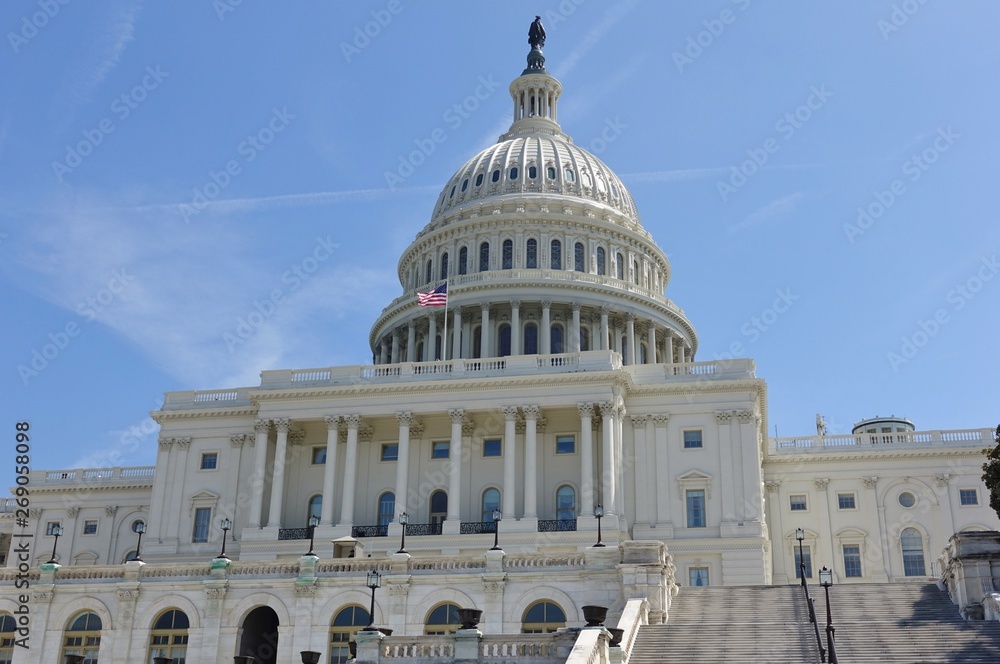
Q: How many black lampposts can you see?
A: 10